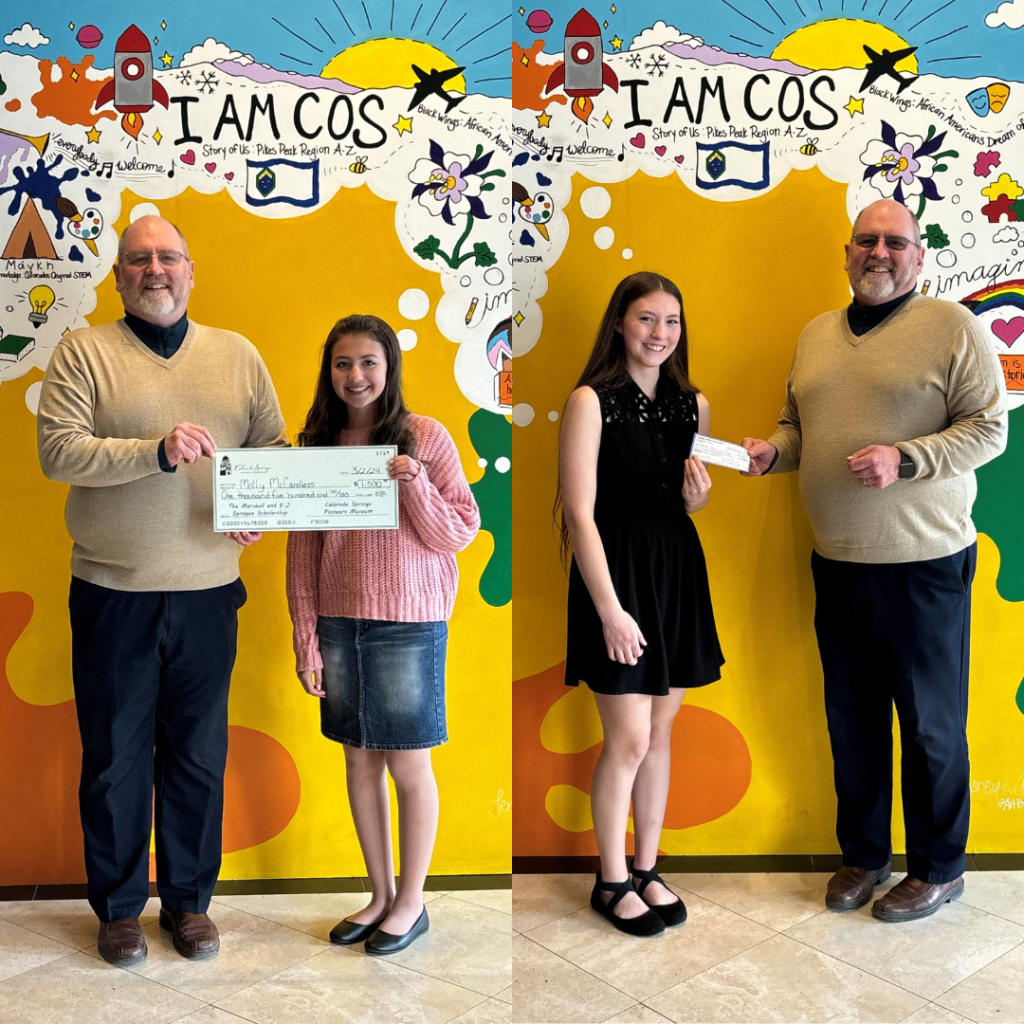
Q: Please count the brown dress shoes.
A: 4